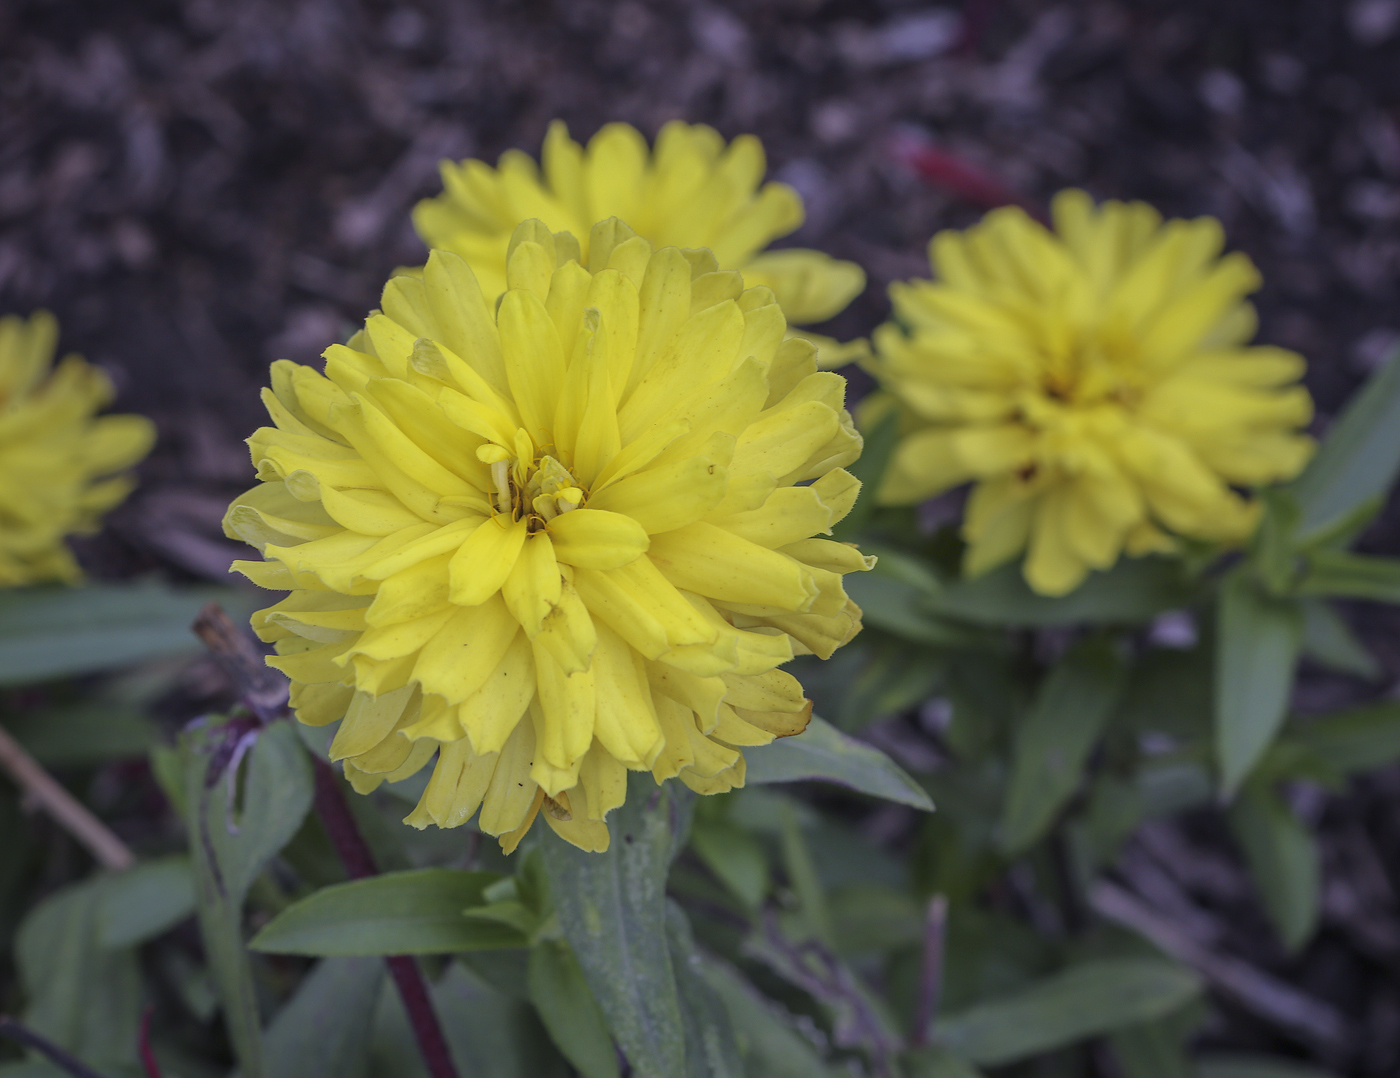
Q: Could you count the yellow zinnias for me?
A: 4